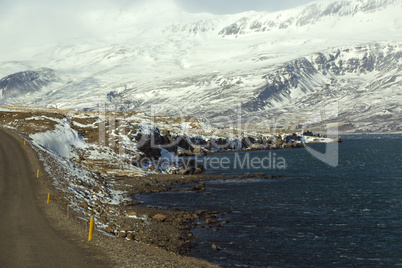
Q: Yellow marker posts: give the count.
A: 4